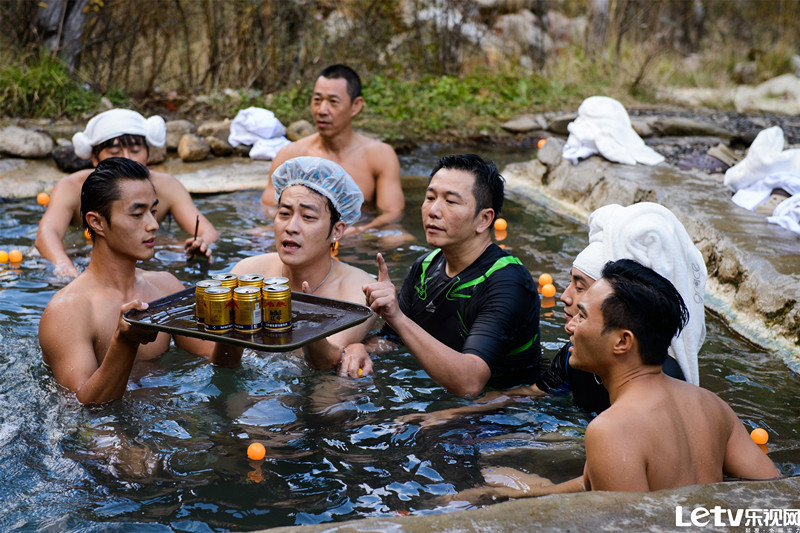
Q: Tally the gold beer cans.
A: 7